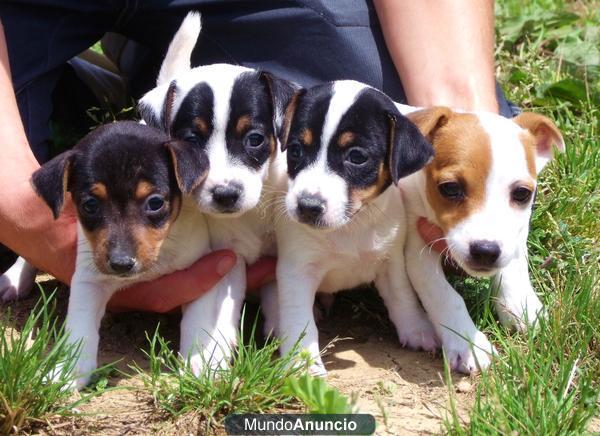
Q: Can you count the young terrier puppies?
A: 4